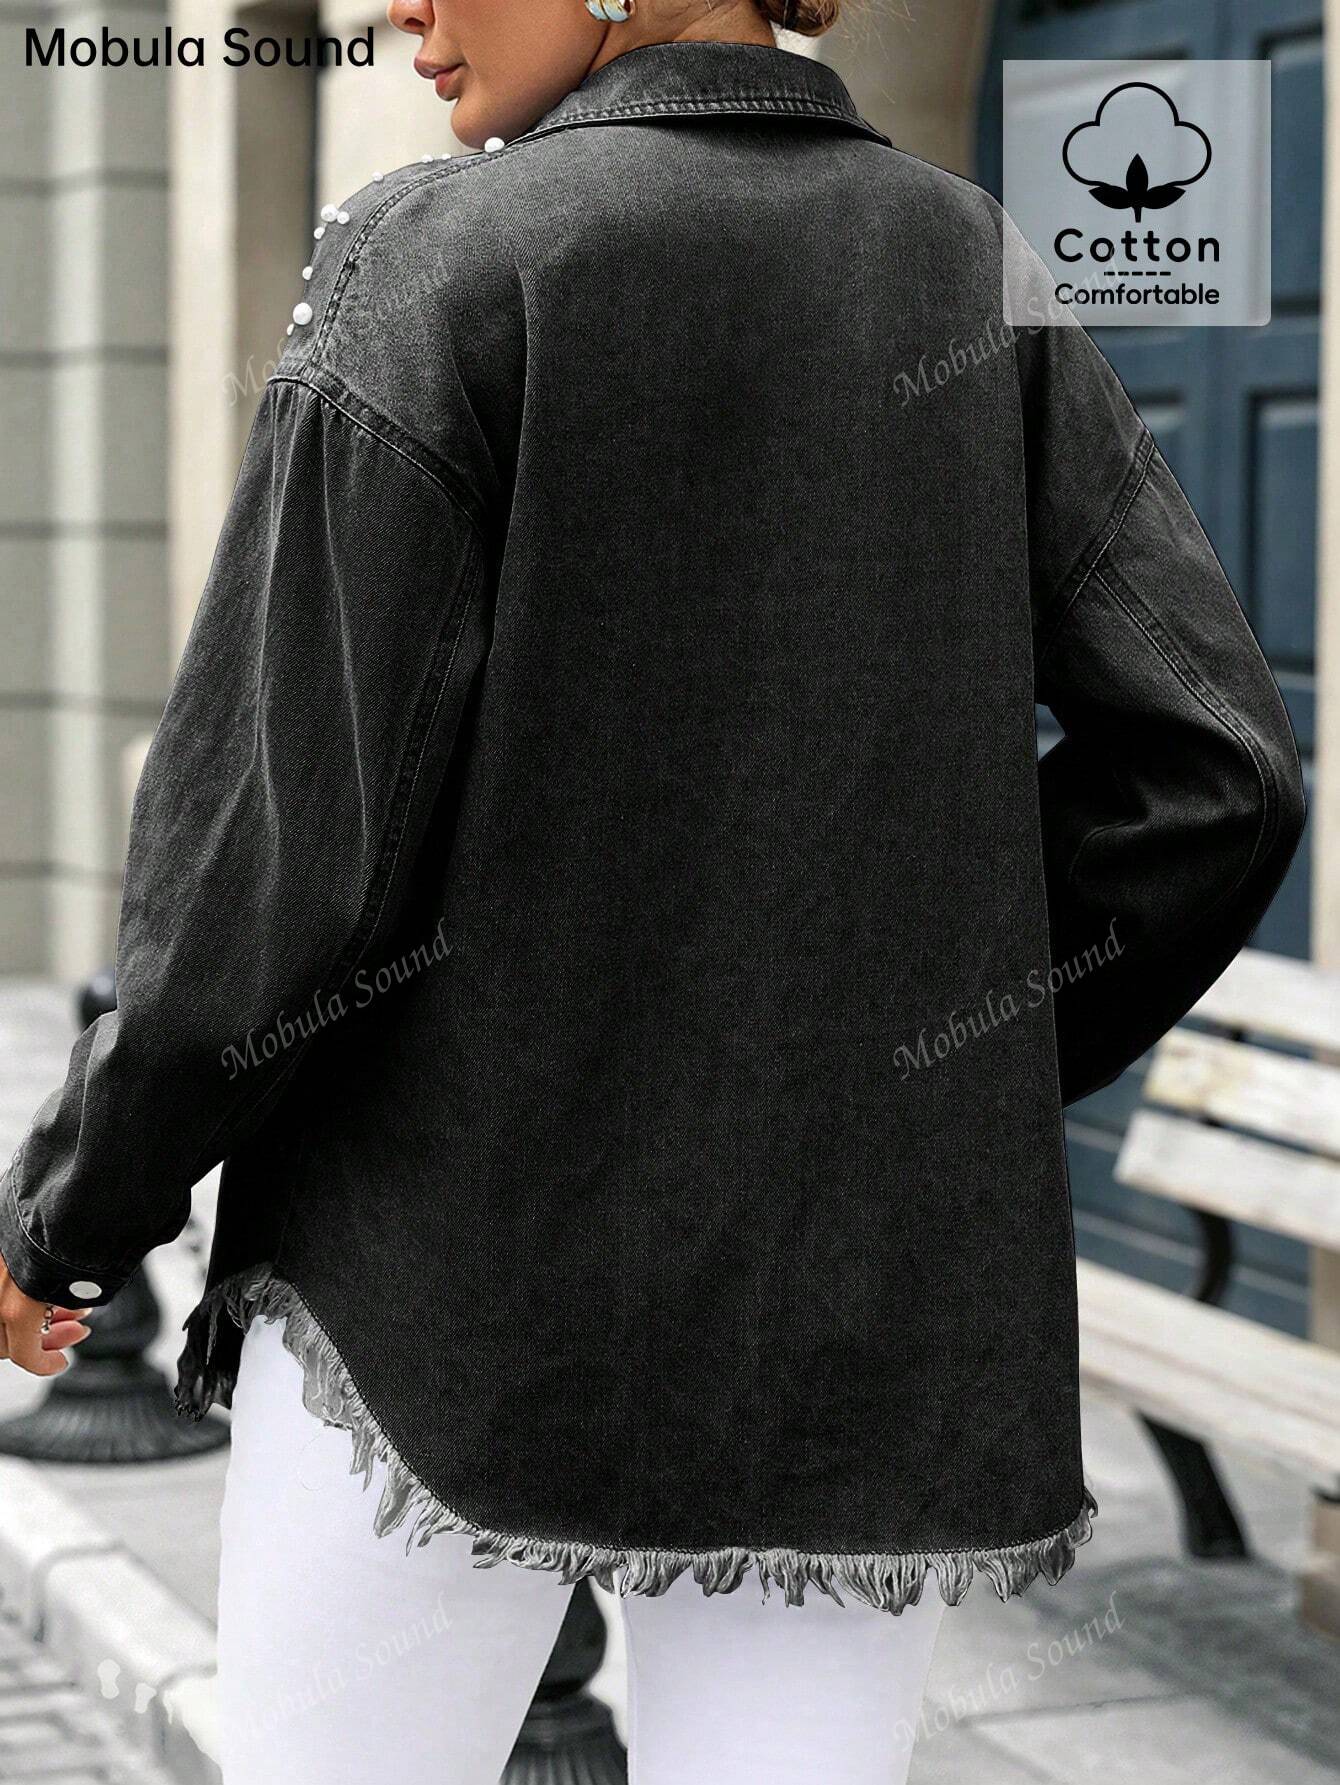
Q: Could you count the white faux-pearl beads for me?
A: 10